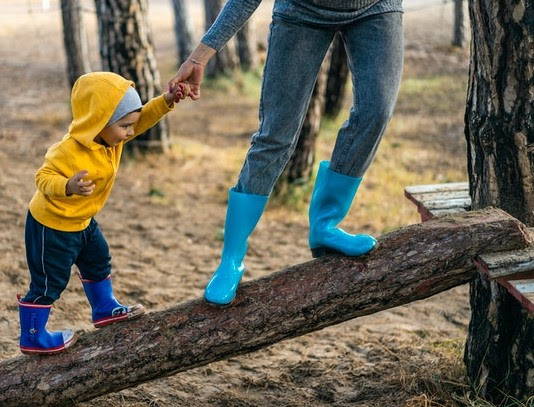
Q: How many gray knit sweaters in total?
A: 1